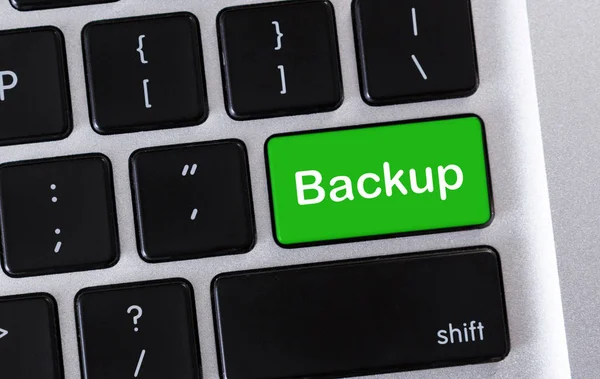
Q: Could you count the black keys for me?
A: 10